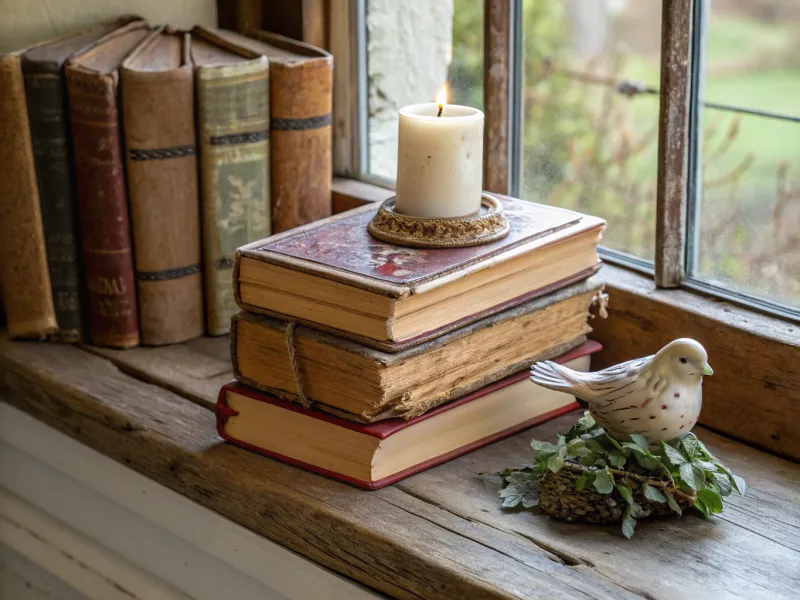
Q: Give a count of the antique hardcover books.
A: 9